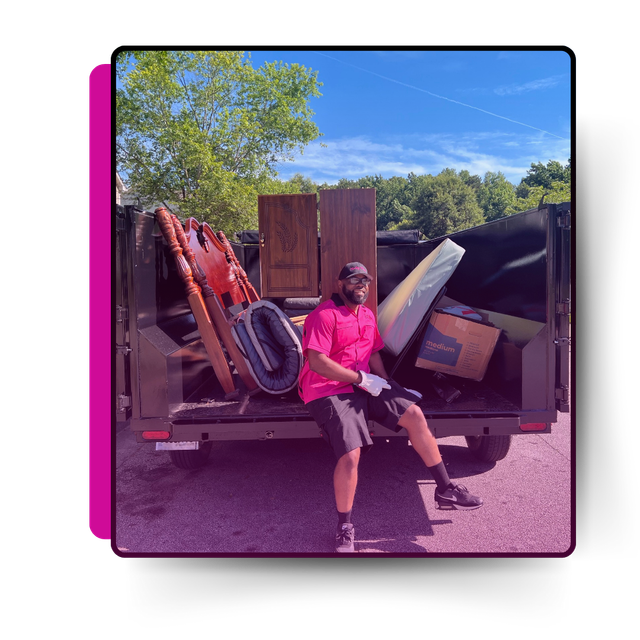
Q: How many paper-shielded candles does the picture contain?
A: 0